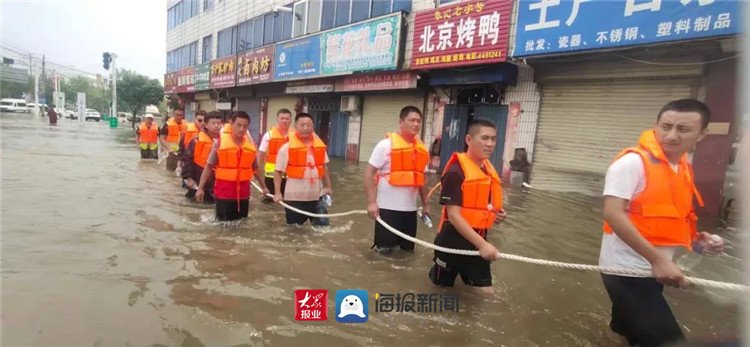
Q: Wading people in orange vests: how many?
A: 11